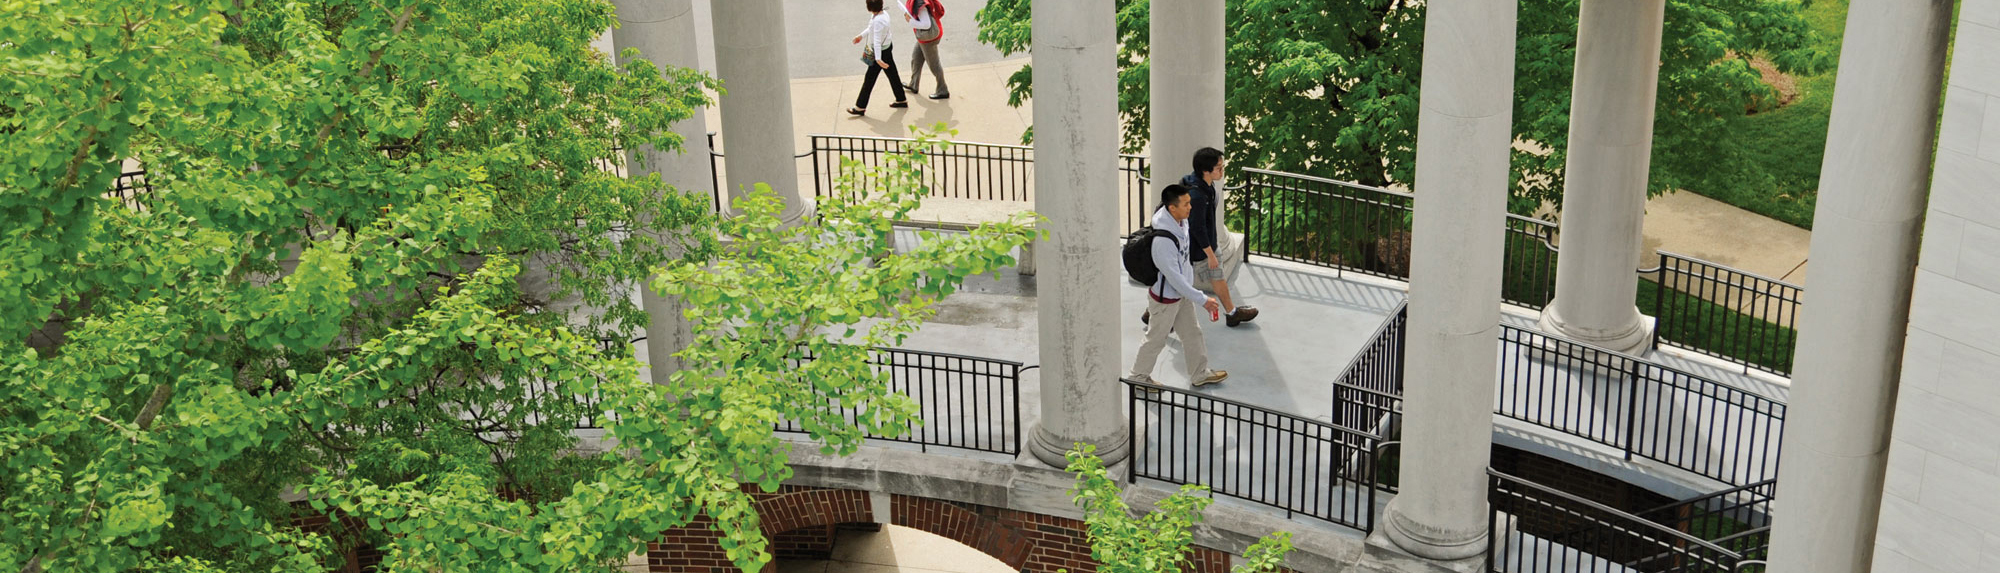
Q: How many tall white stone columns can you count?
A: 7